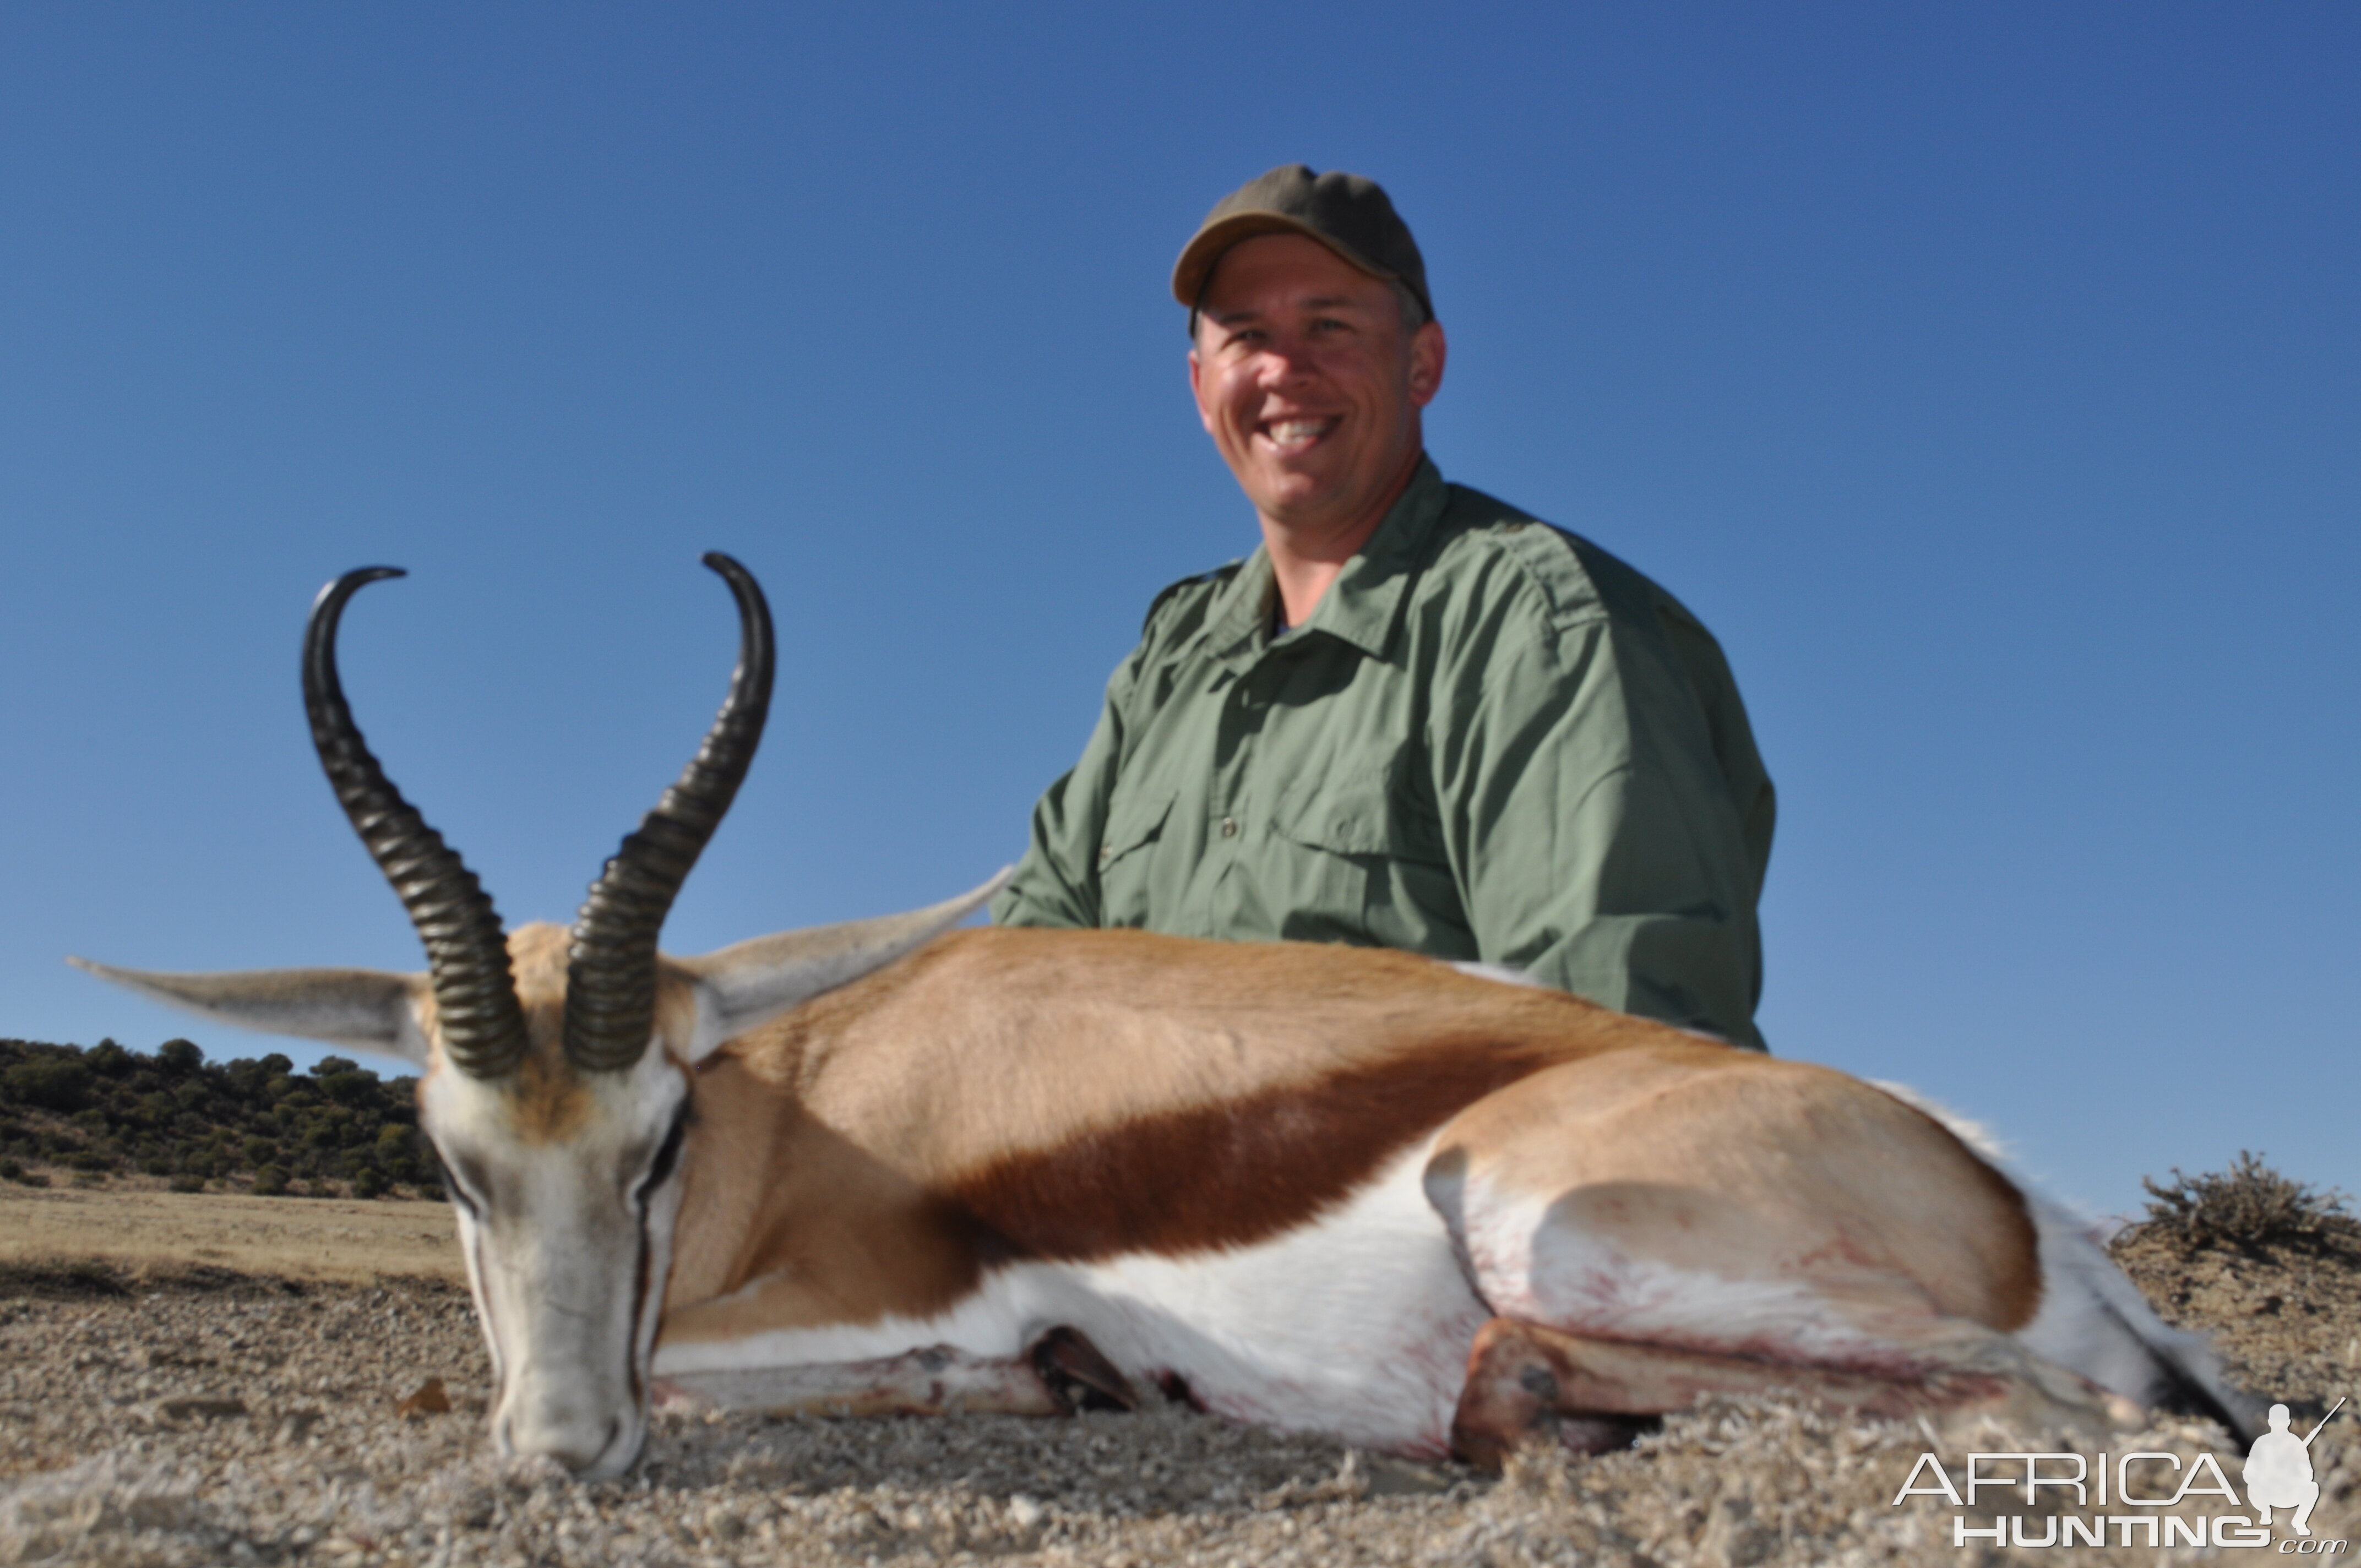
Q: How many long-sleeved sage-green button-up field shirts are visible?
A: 1